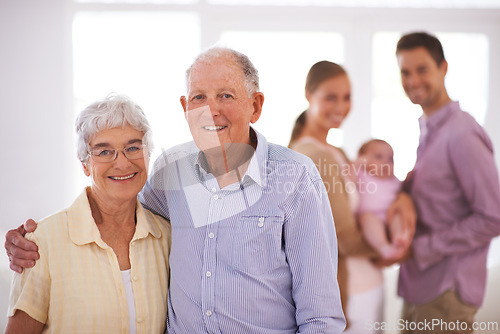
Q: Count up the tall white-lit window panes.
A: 3